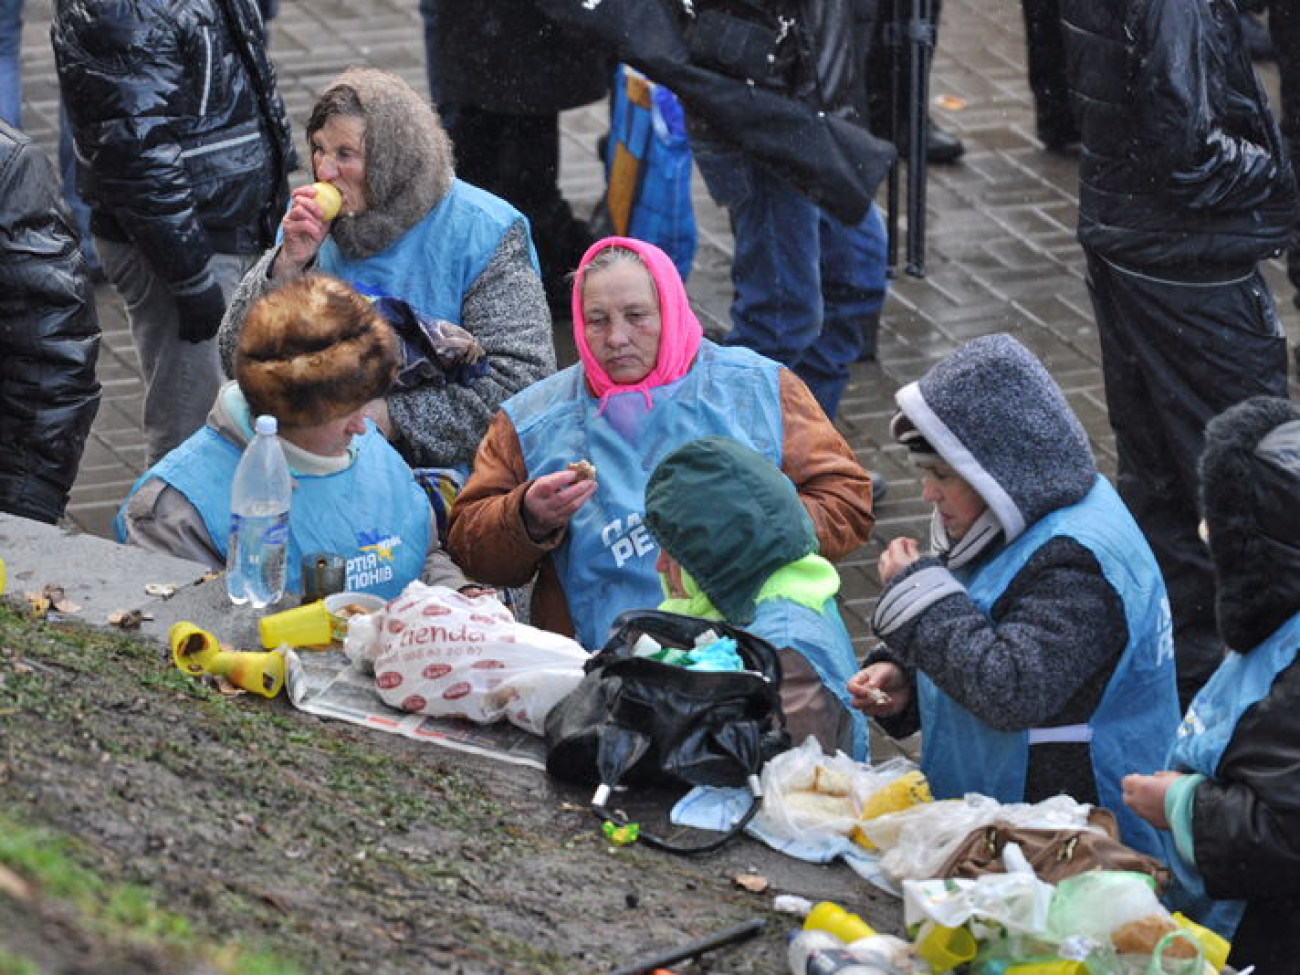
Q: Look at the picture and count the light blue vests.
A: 6